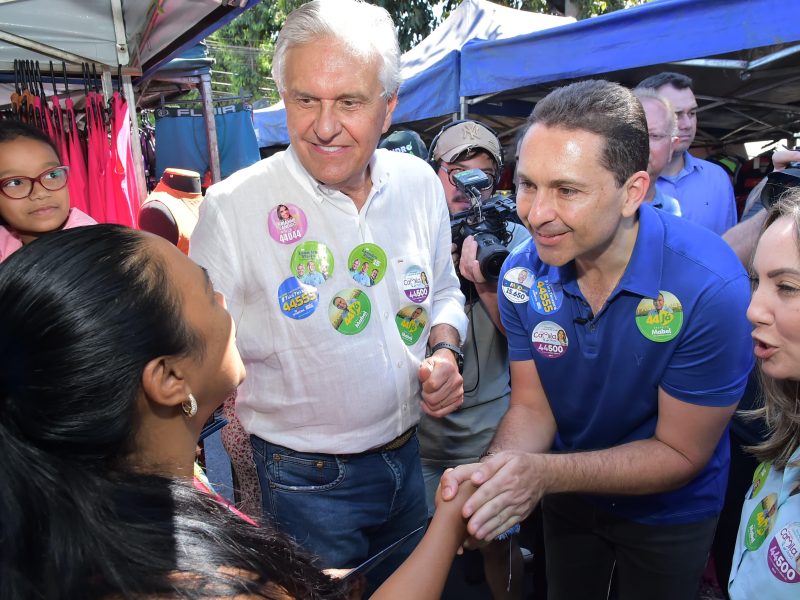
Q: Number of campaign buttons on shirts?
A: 14